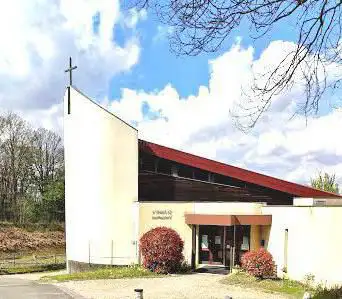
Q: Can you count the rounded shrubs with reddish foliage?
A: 2